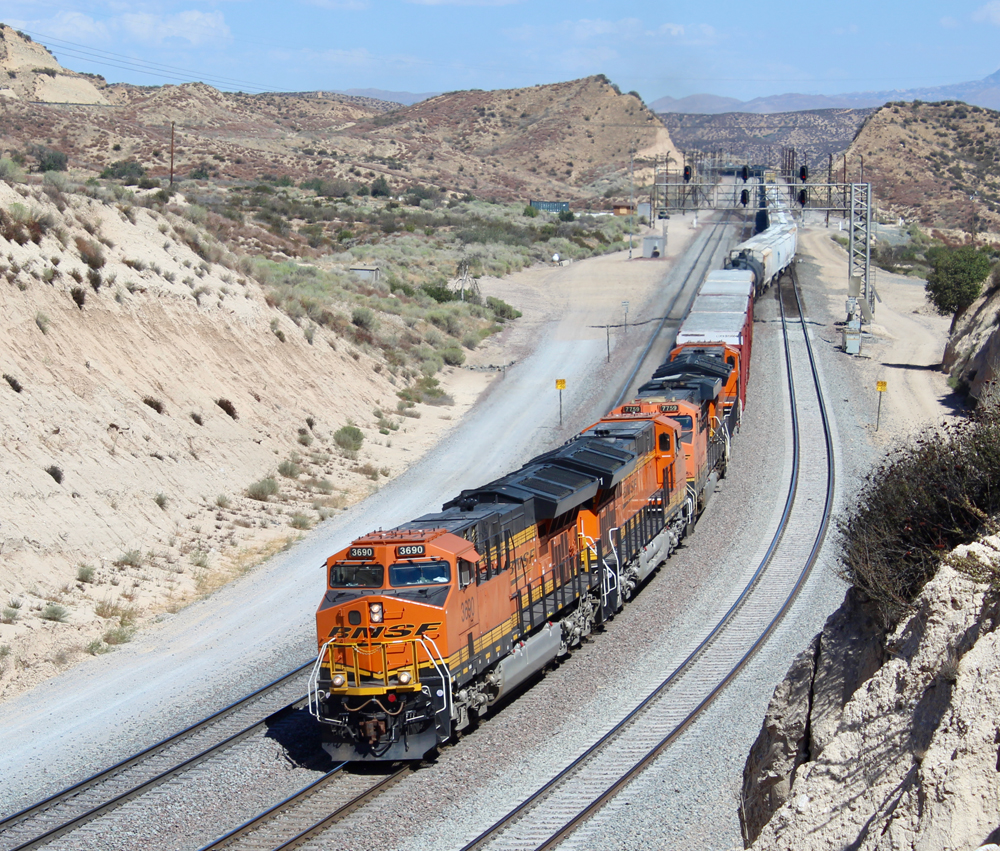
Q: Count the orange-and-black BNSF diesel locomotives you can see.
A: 4